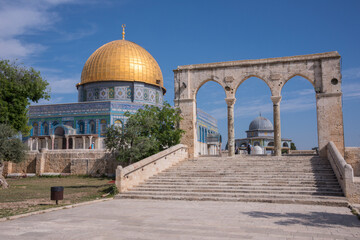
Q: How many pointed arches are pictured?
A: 3